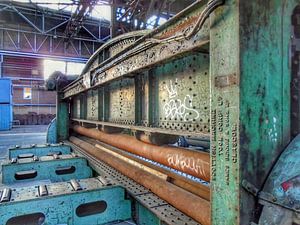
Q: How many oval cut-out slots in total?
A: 6